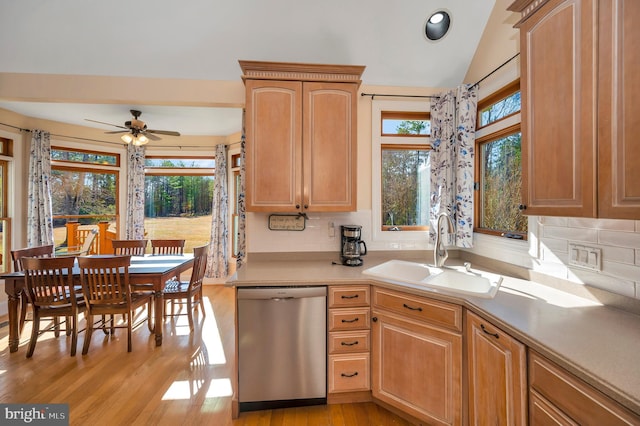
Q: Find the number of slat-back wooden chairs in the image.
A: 6